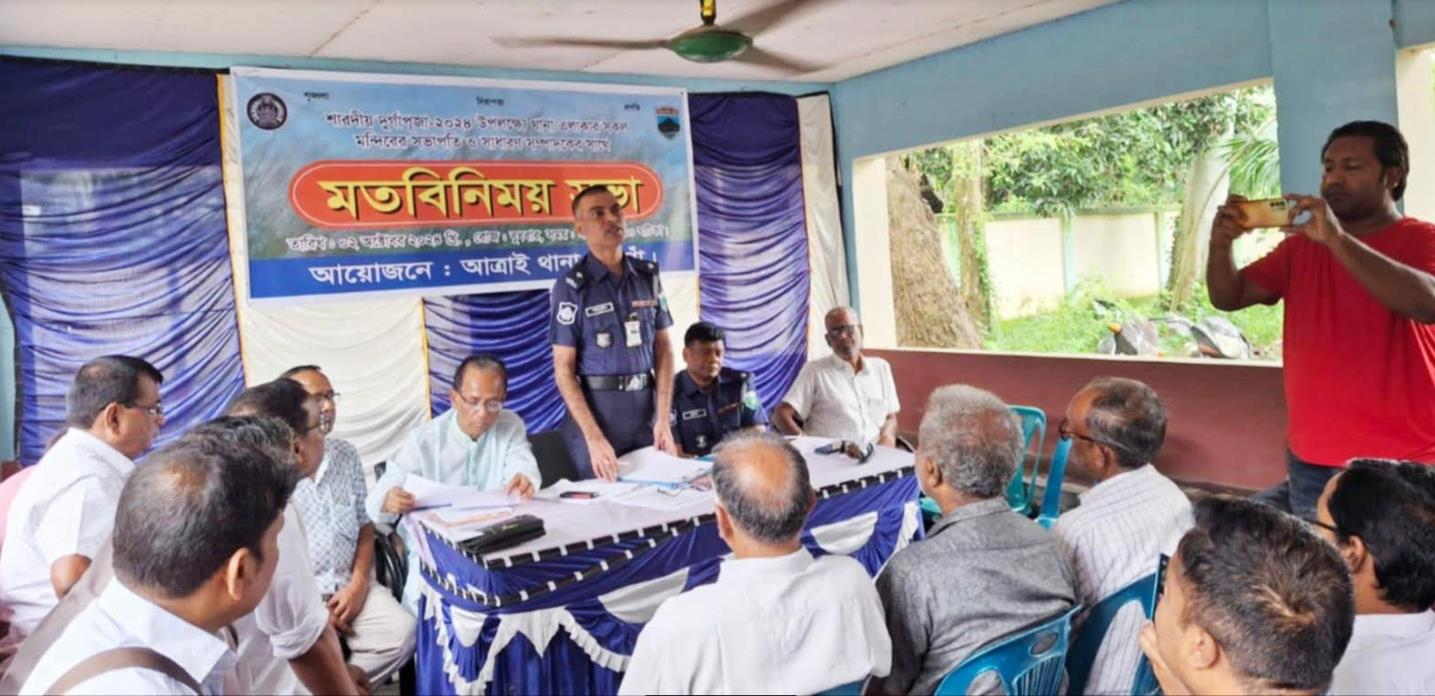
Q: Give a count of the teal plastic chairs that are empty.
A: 2